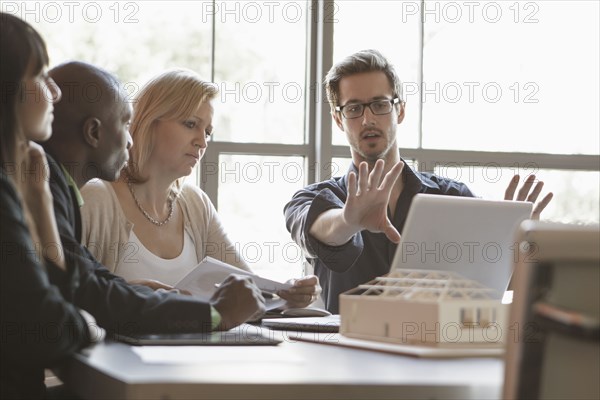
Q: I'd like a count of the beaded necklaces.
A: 1